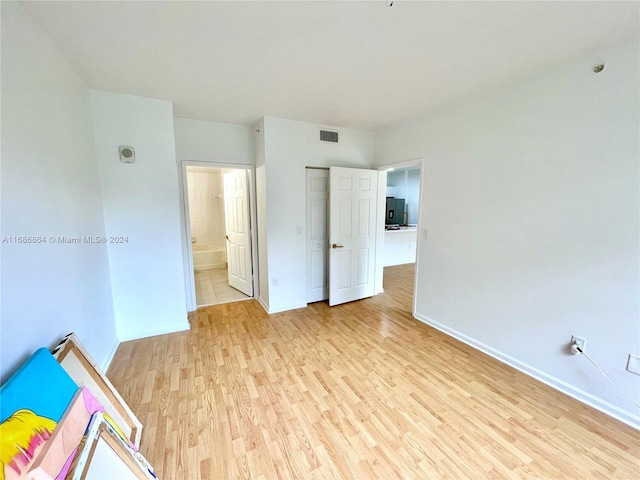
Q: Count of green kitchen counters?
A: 0